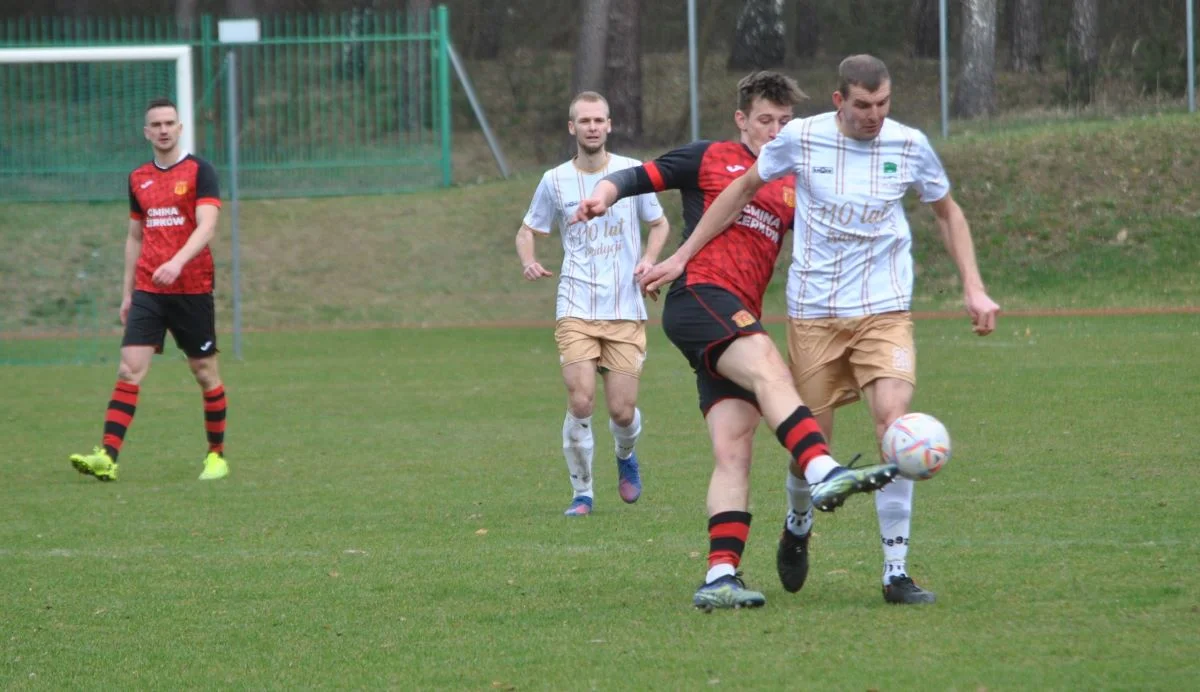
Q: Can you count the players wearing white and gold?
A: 2